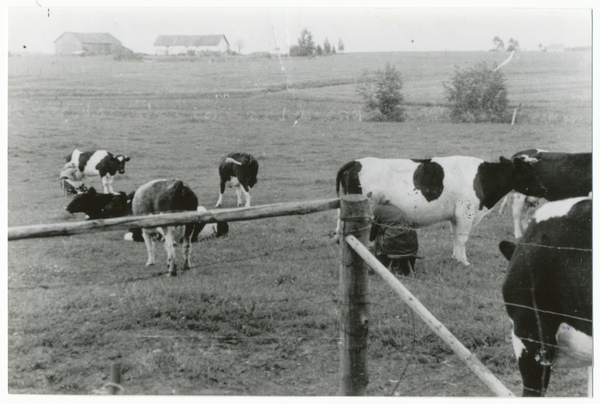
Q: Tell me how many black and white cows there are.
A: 8